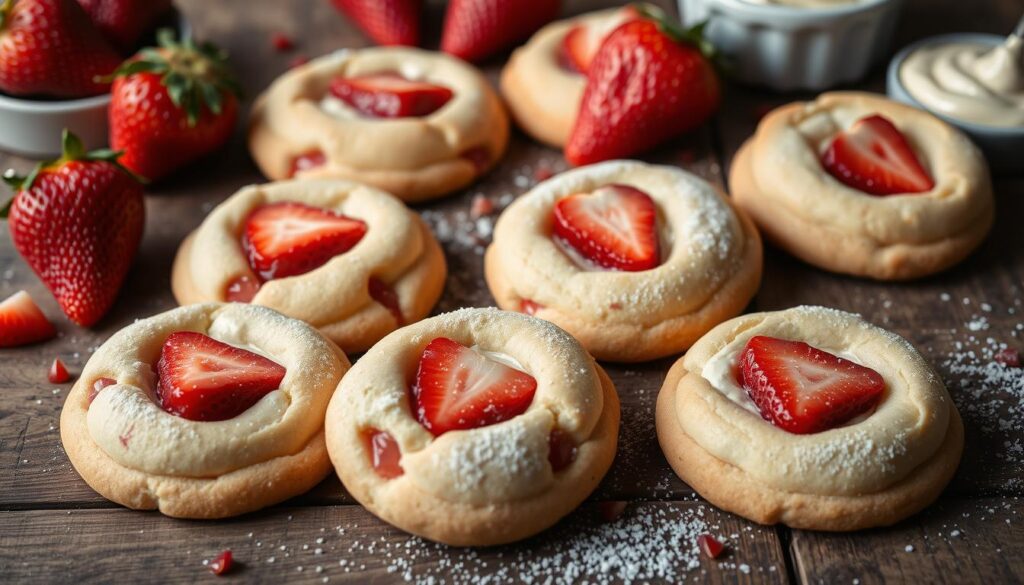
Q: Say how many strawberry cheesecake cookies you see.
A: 8